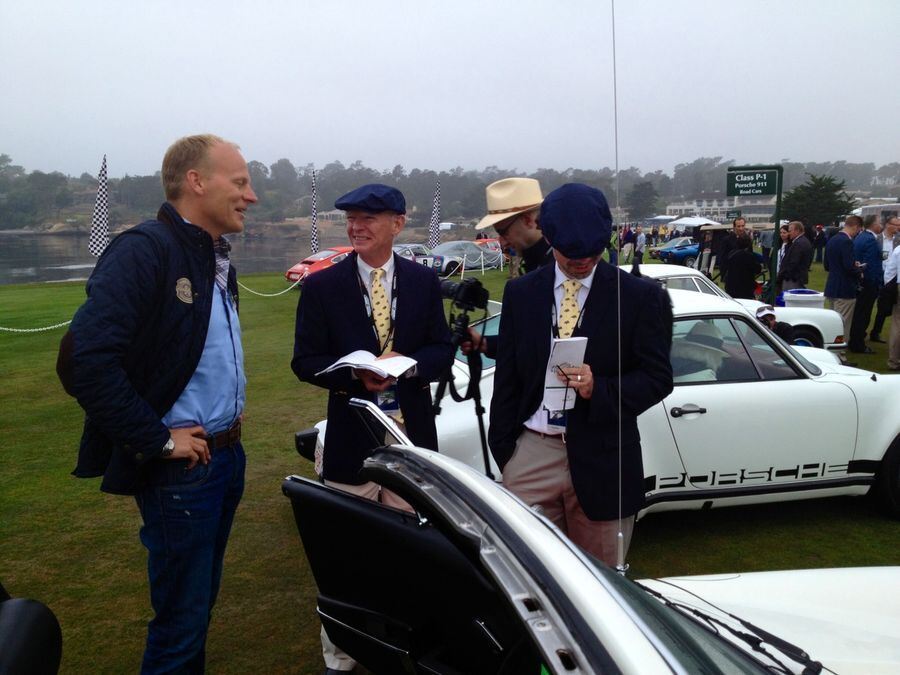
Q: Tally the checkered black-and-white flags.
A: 3